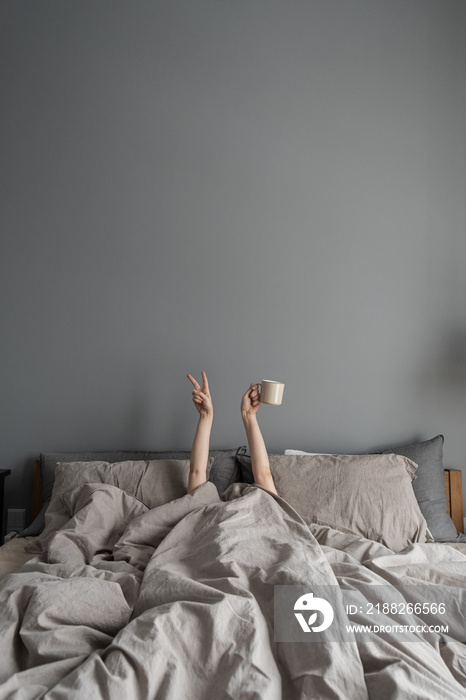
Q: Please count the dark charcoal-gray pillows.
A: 2